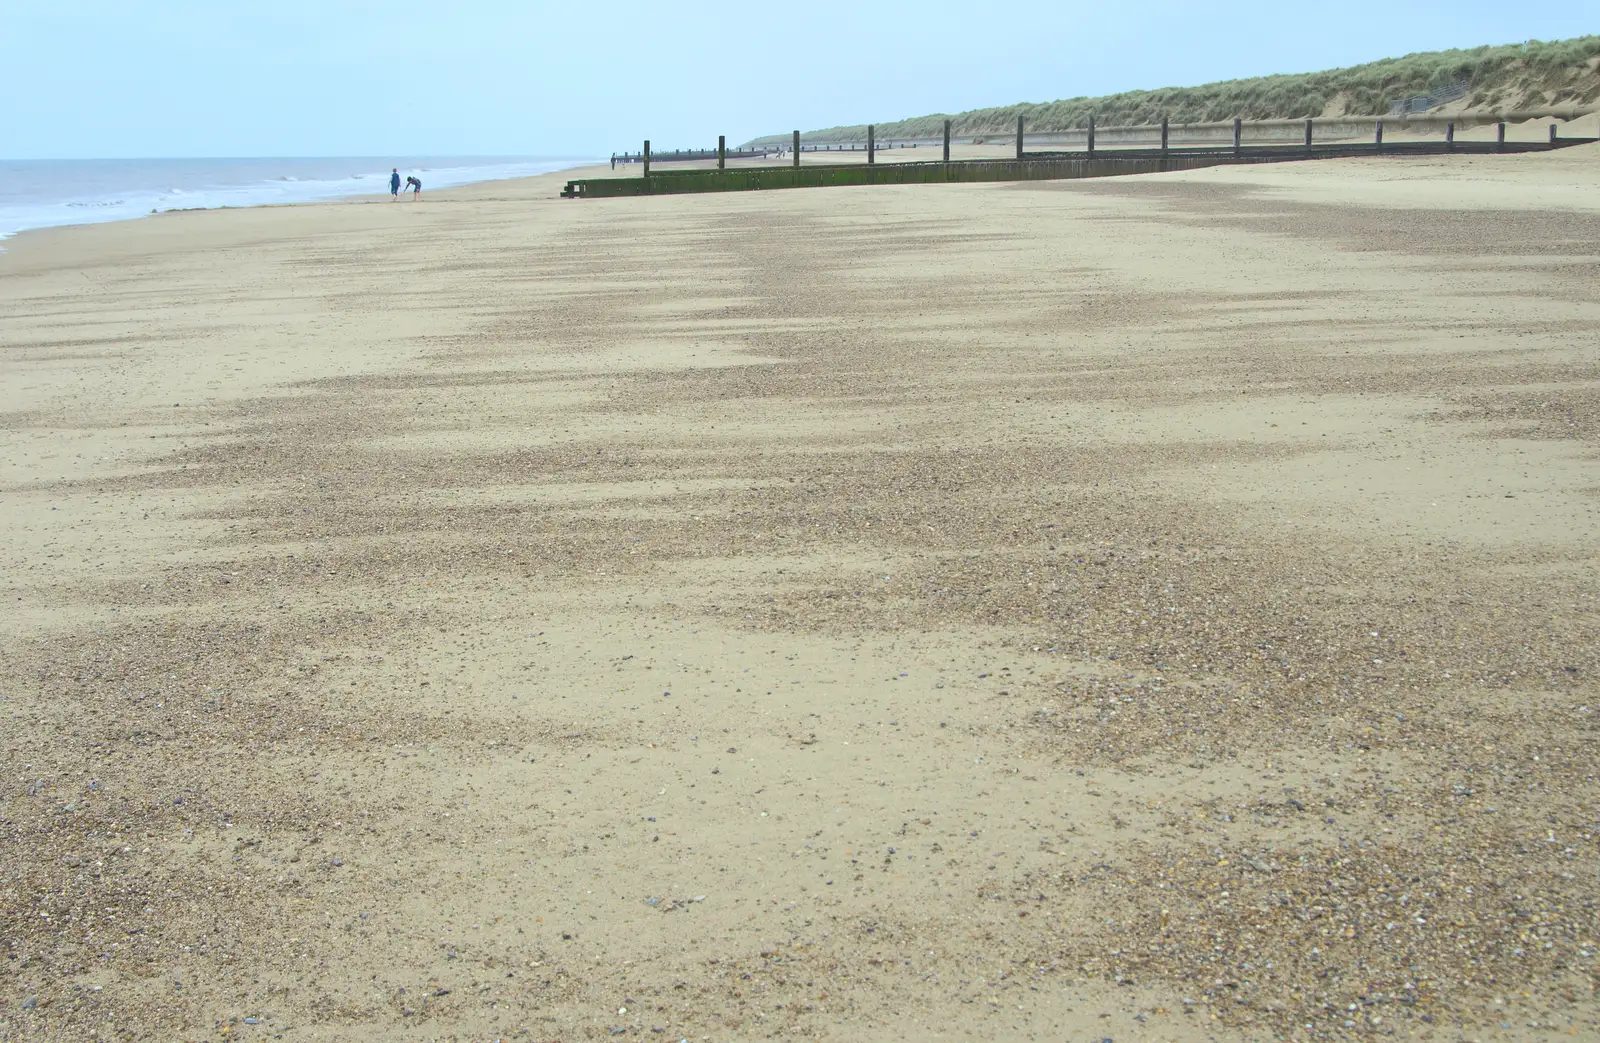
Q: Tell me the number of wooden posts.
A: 14